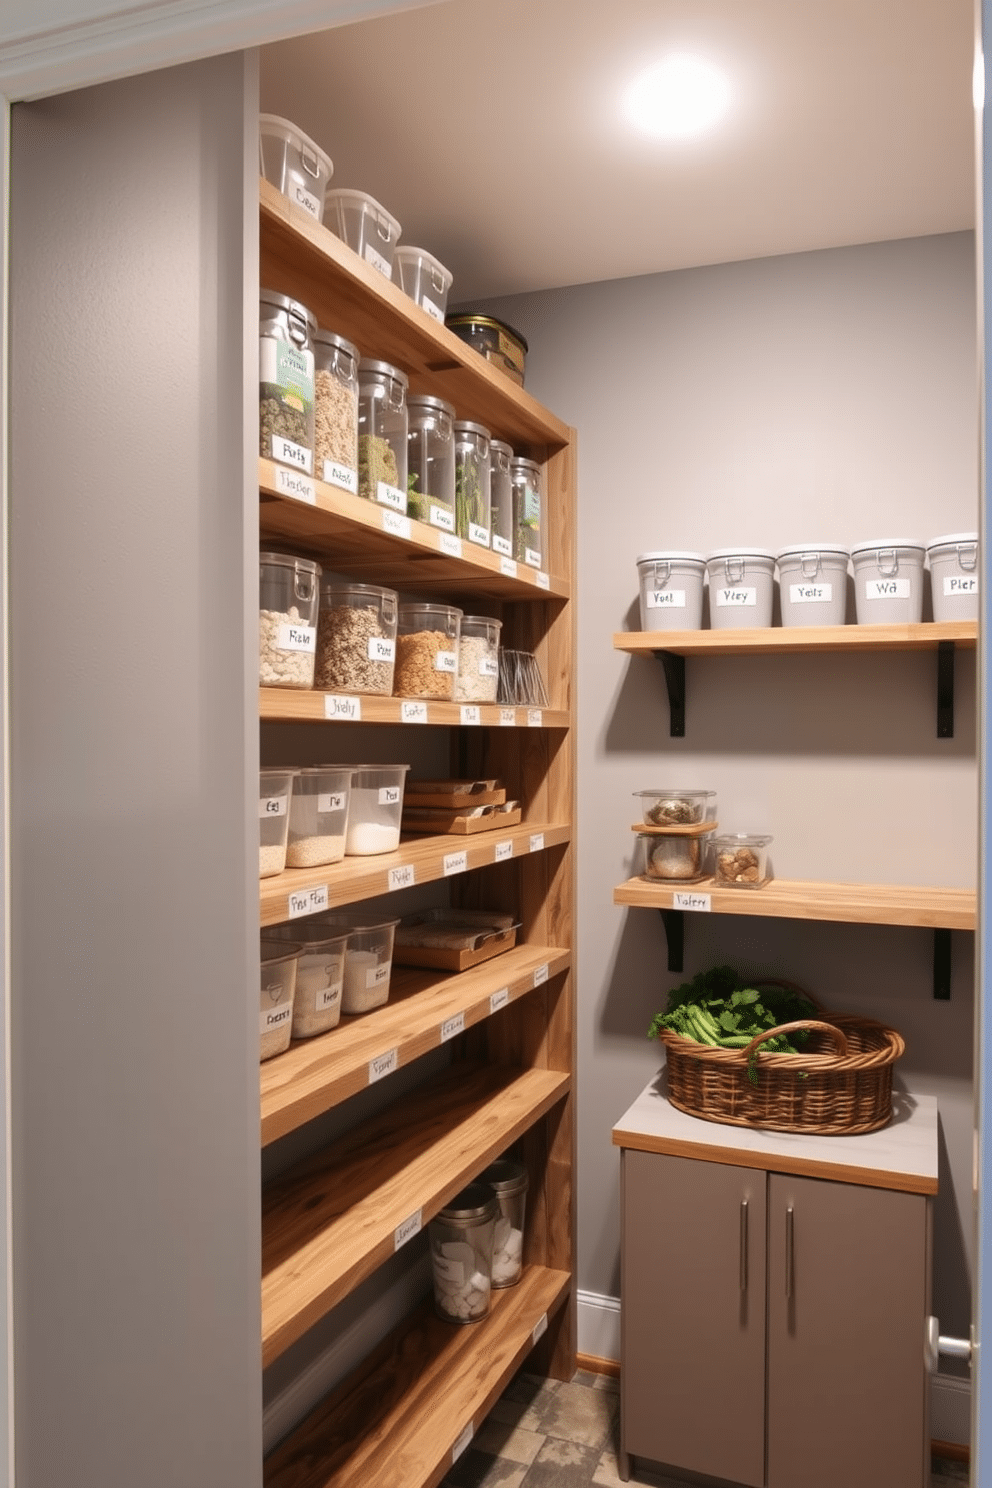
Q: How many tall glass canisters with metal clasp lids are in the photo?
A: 7